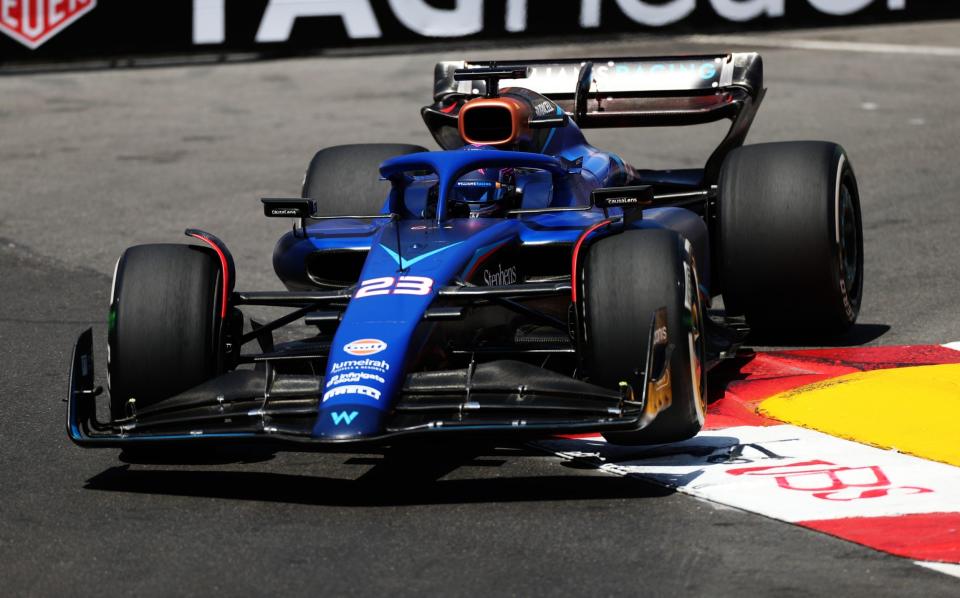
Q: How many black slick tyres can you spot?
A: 4